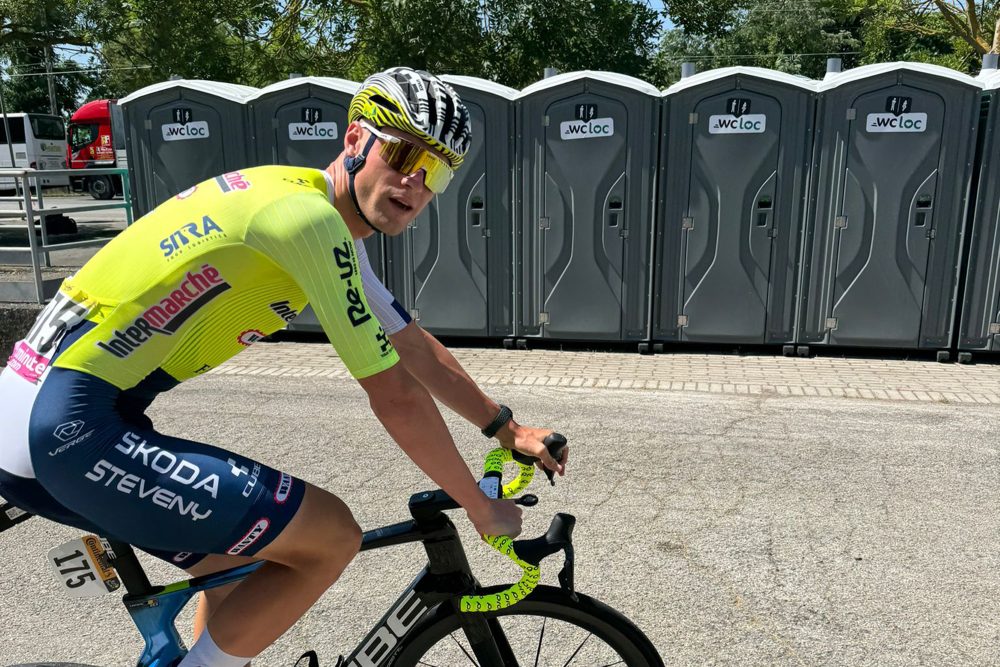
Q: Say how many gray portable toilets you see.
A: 7